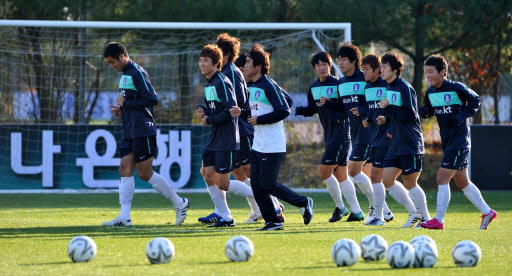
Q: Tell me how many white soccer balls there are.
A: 9